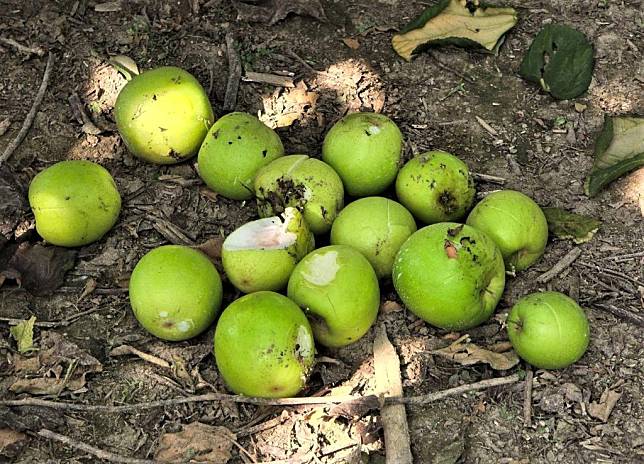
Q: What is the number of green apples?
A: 14